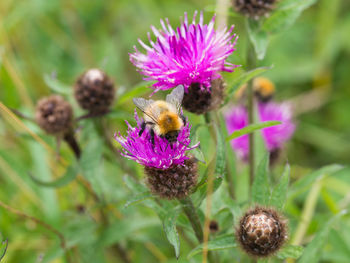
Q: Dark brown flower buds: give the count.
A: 4